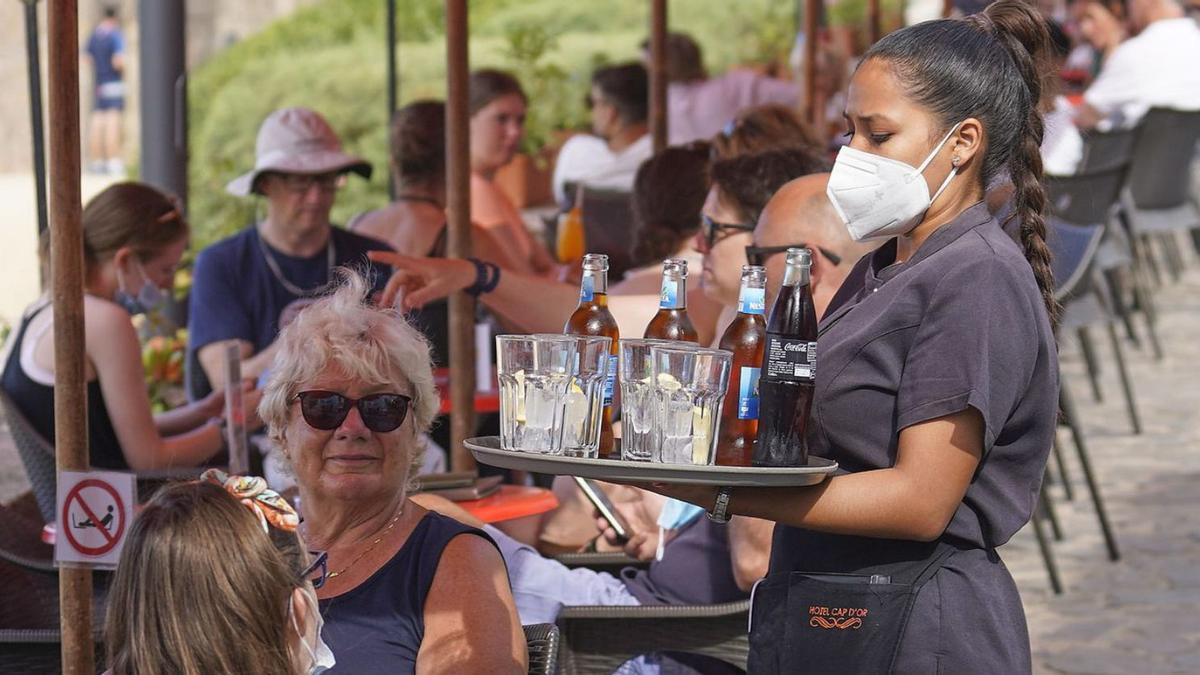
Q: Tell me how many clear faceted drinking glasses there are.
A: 4